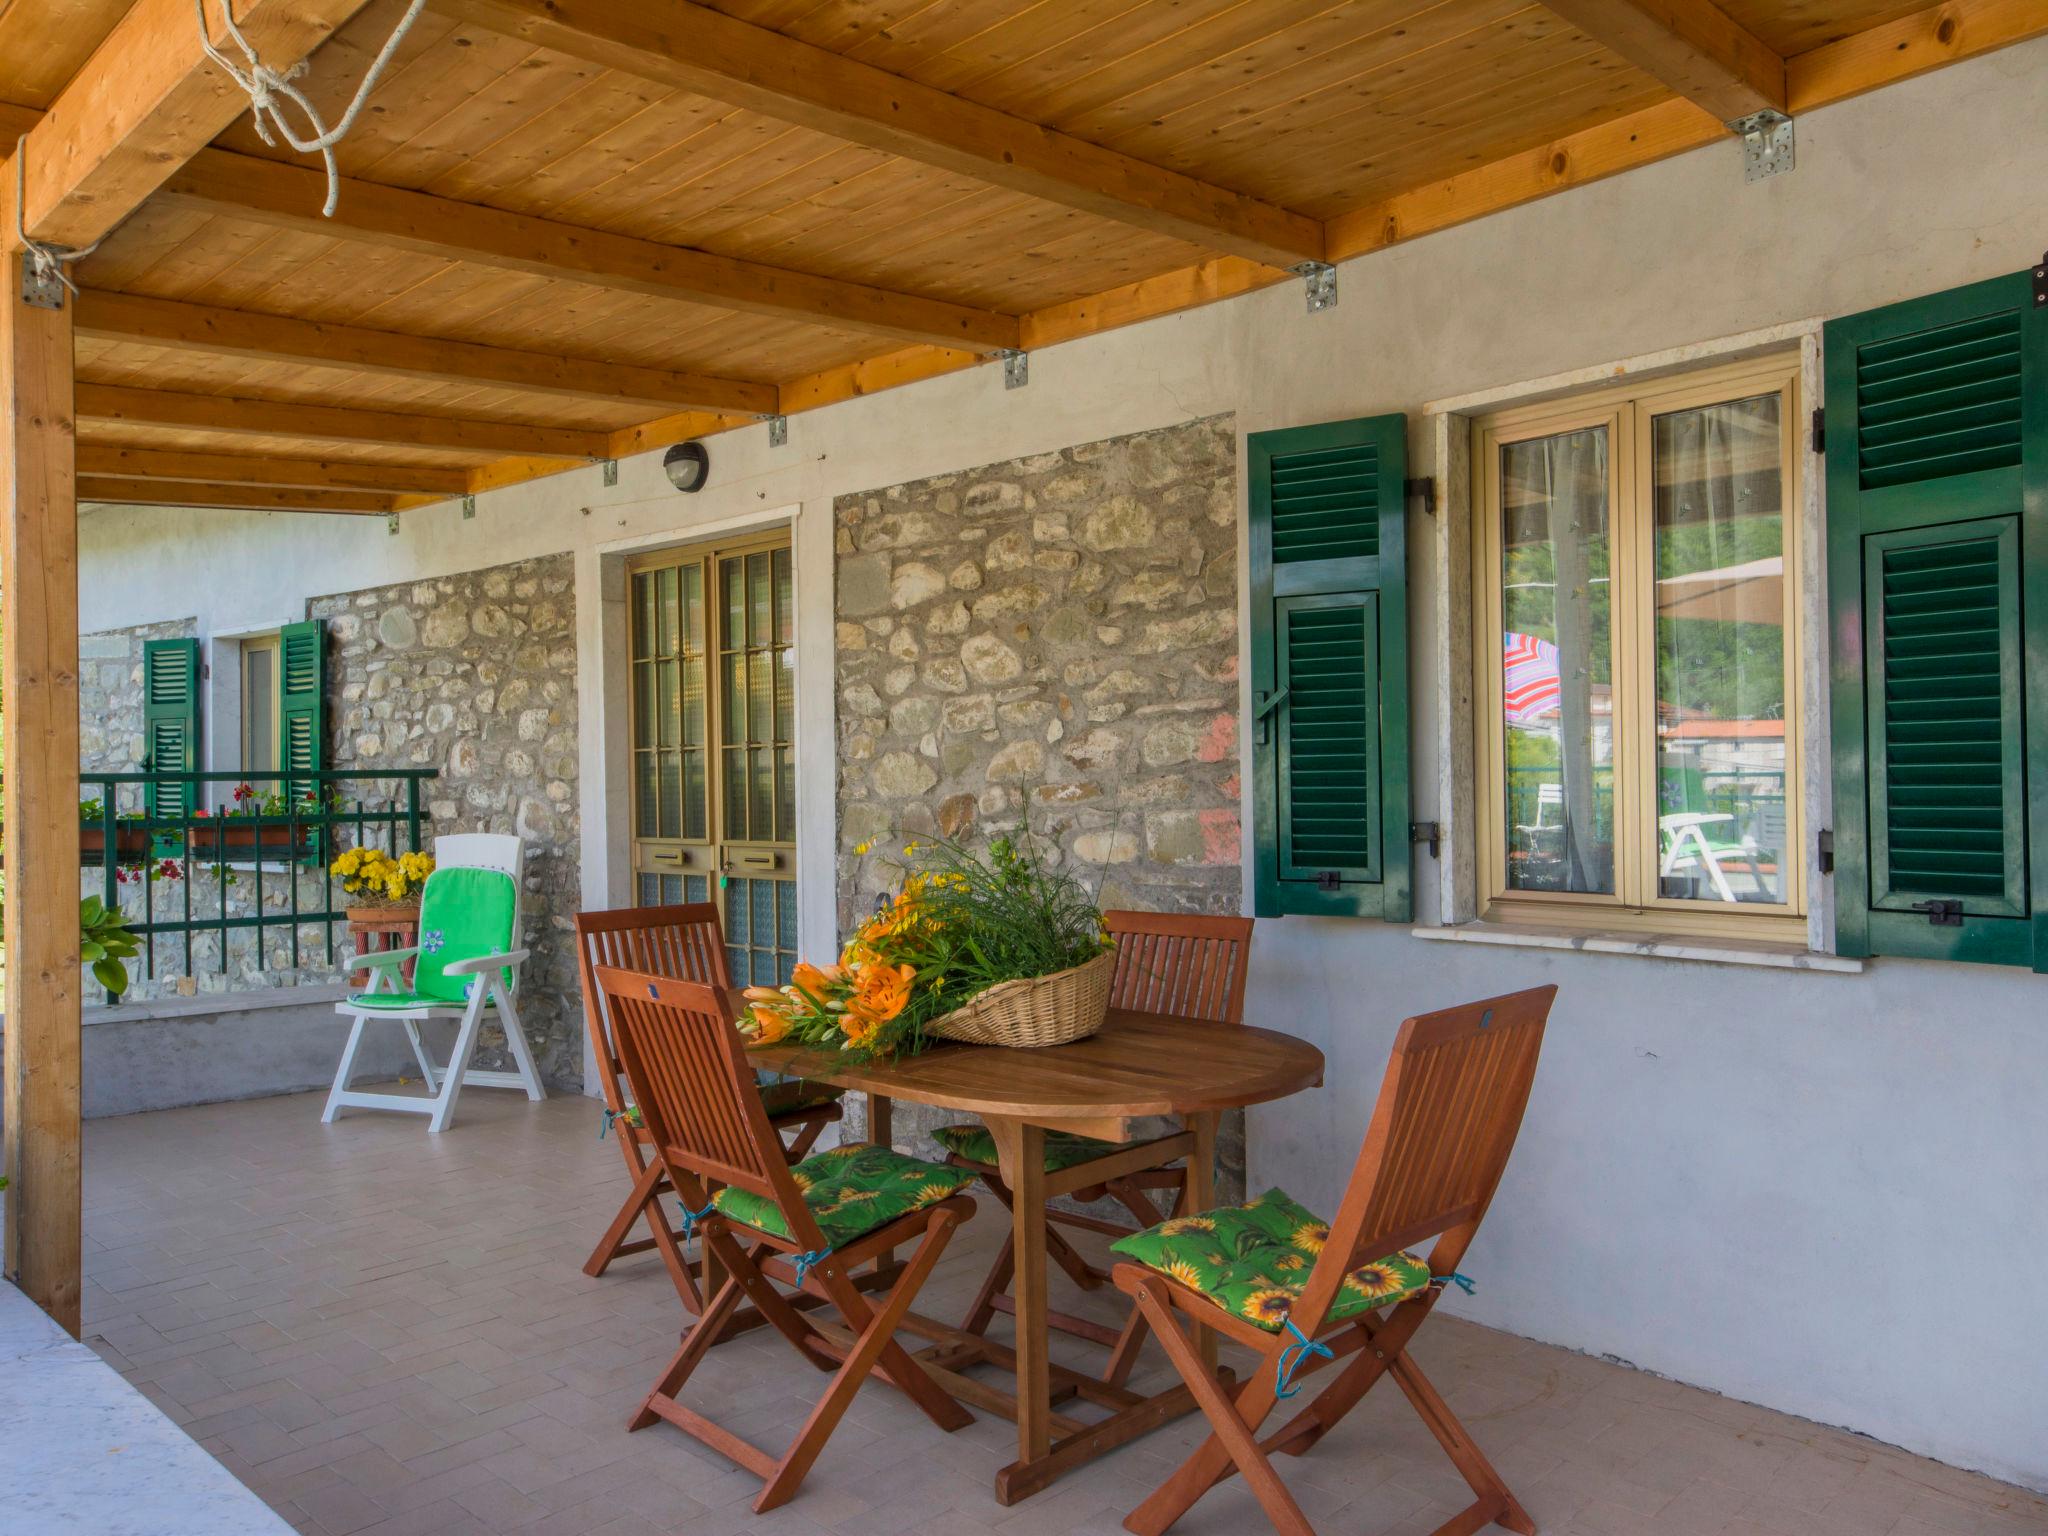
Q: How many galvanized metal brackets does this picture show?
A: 8